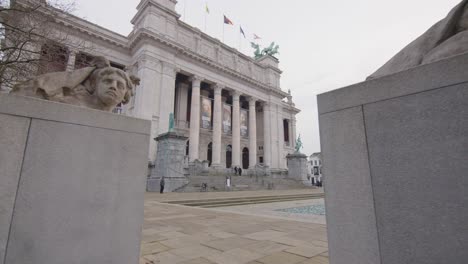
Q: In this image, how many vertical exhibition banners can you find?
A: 3